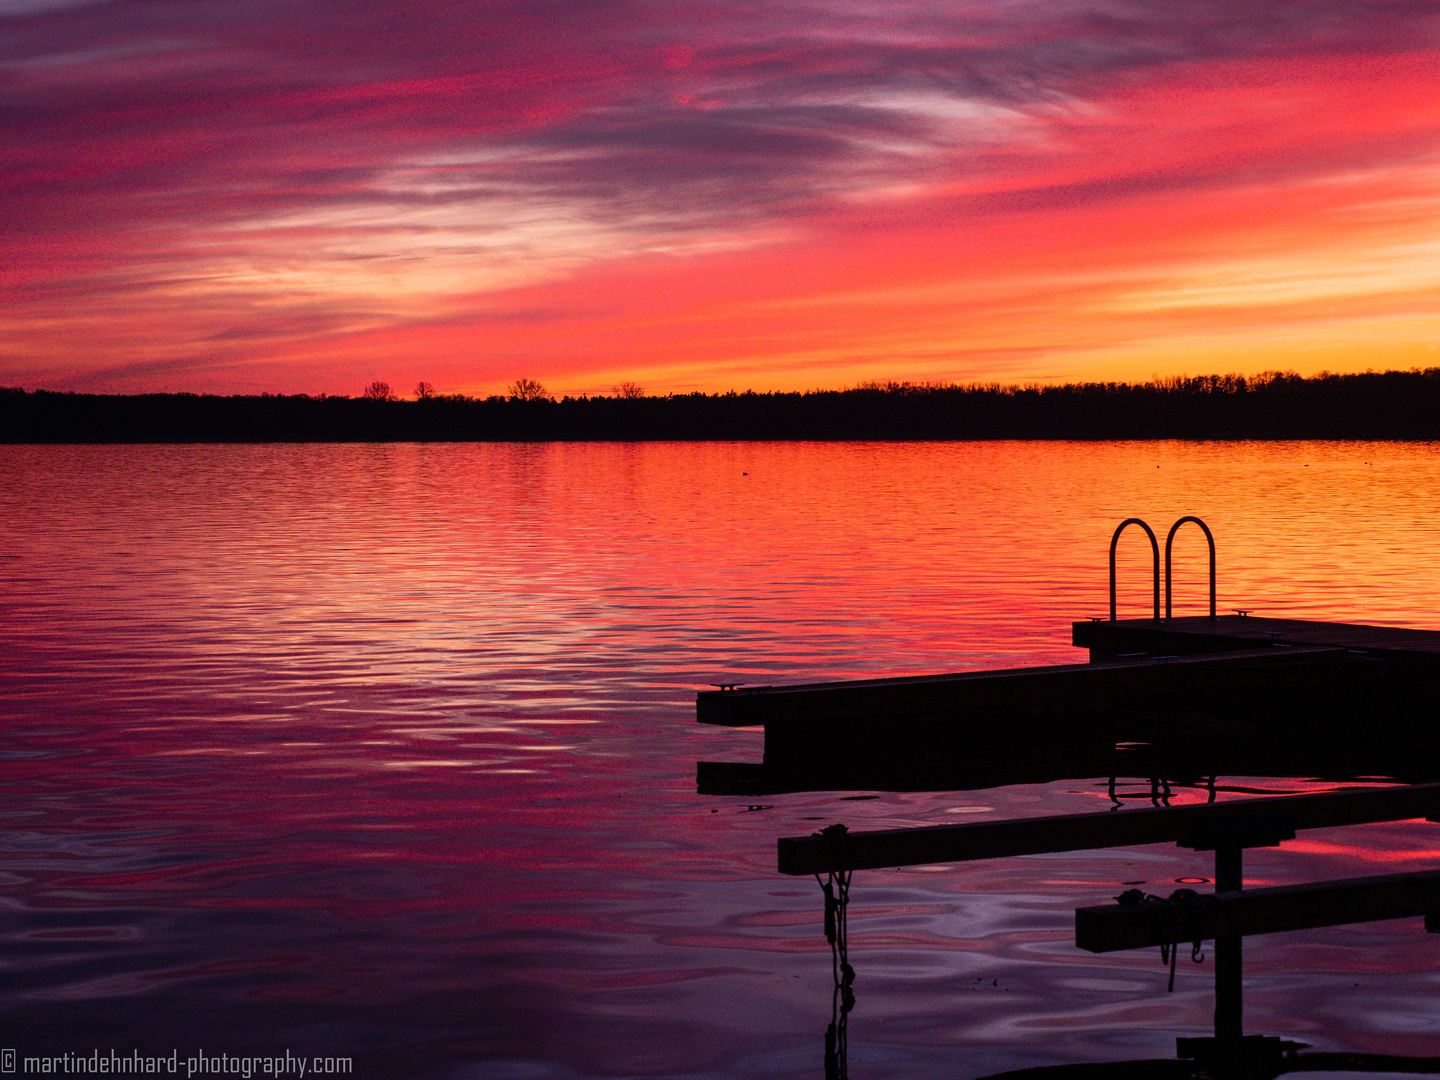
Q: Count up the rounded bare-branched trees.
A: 4